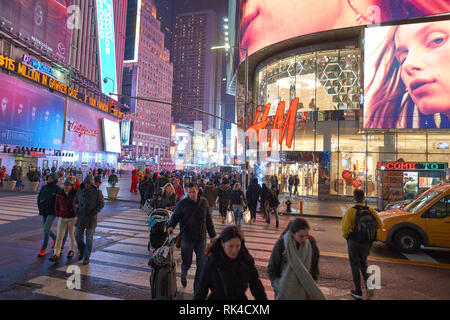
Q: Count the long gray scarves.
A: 1